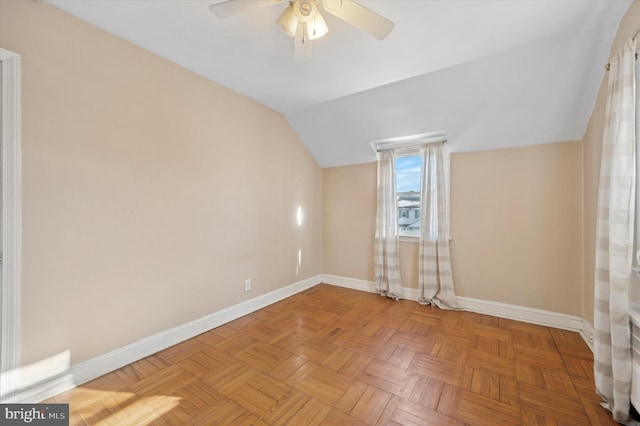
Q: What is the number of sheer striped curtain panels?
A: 3